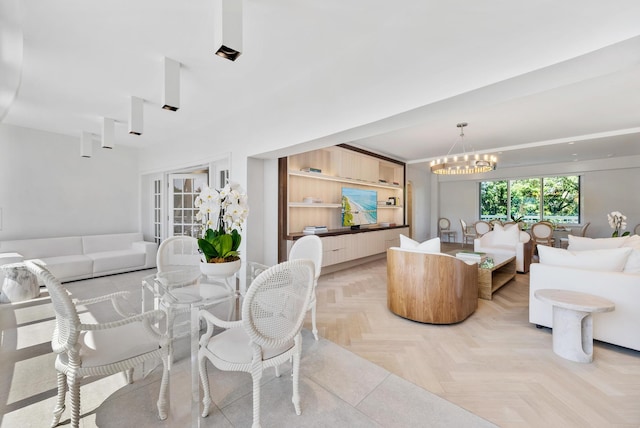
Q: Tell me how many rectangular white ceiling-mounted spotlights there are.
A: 5